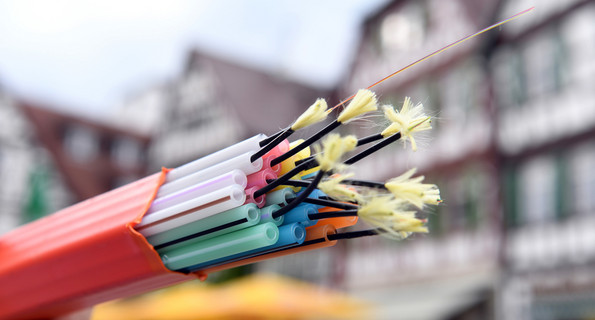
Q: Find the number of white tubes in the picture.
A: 4